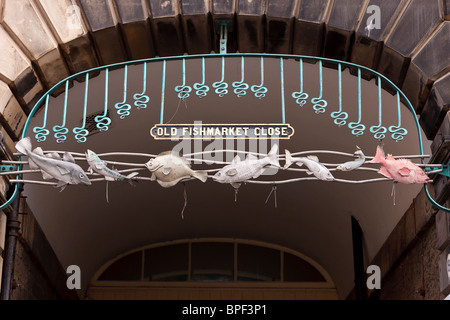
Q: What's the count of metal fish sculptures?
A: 7